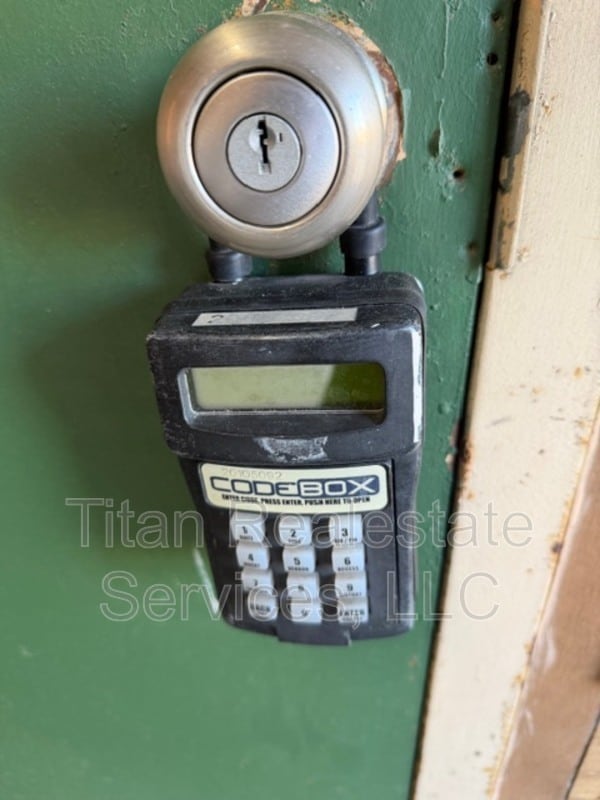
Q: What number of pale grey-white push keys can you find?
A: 12